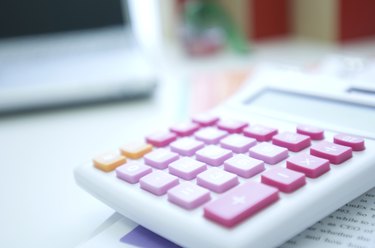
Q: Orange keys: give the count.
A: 2